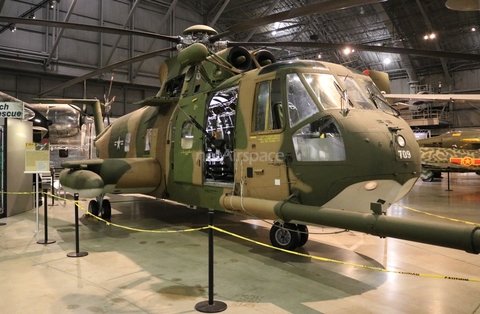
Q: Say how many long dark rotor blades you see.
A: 4